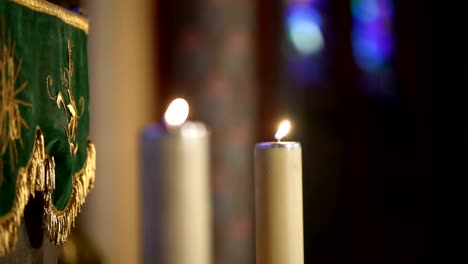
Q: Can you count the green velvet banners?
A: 1